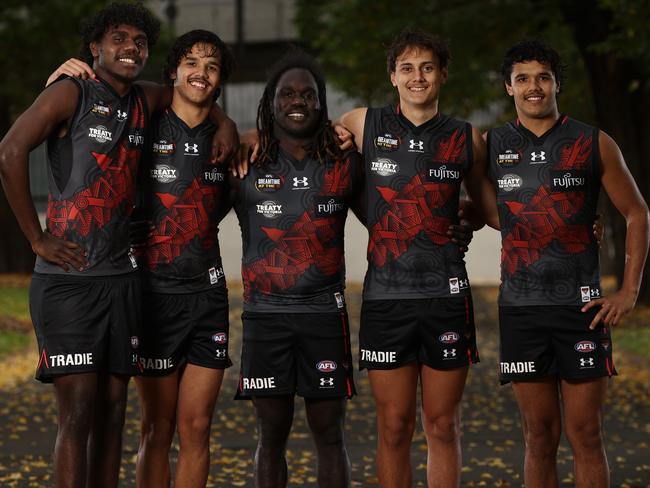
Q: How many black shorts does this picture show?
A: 5